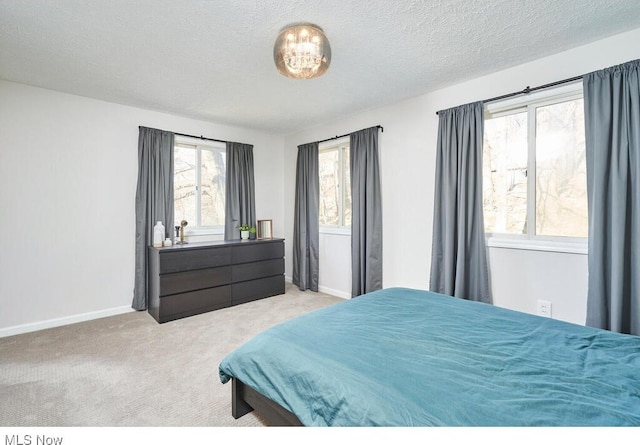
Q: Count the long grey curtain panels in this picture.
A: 6